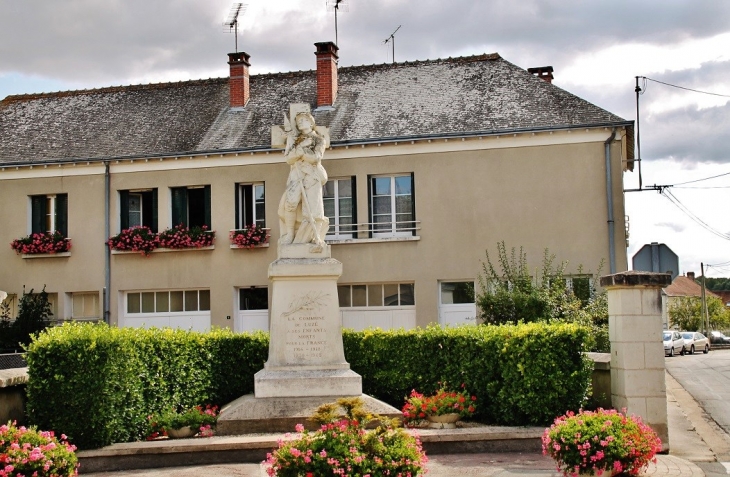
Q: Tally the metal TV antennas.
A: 3